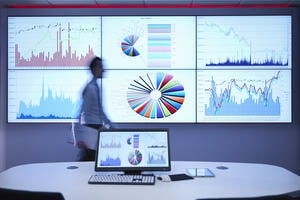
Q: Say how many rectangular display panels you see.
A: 6